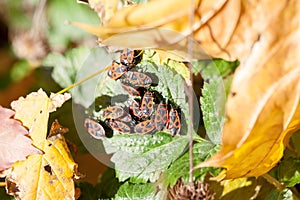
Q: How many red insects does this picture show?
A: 13